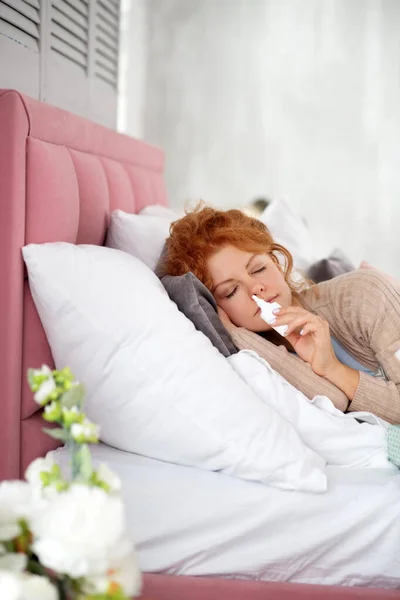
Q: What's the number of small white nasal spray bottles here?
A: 1